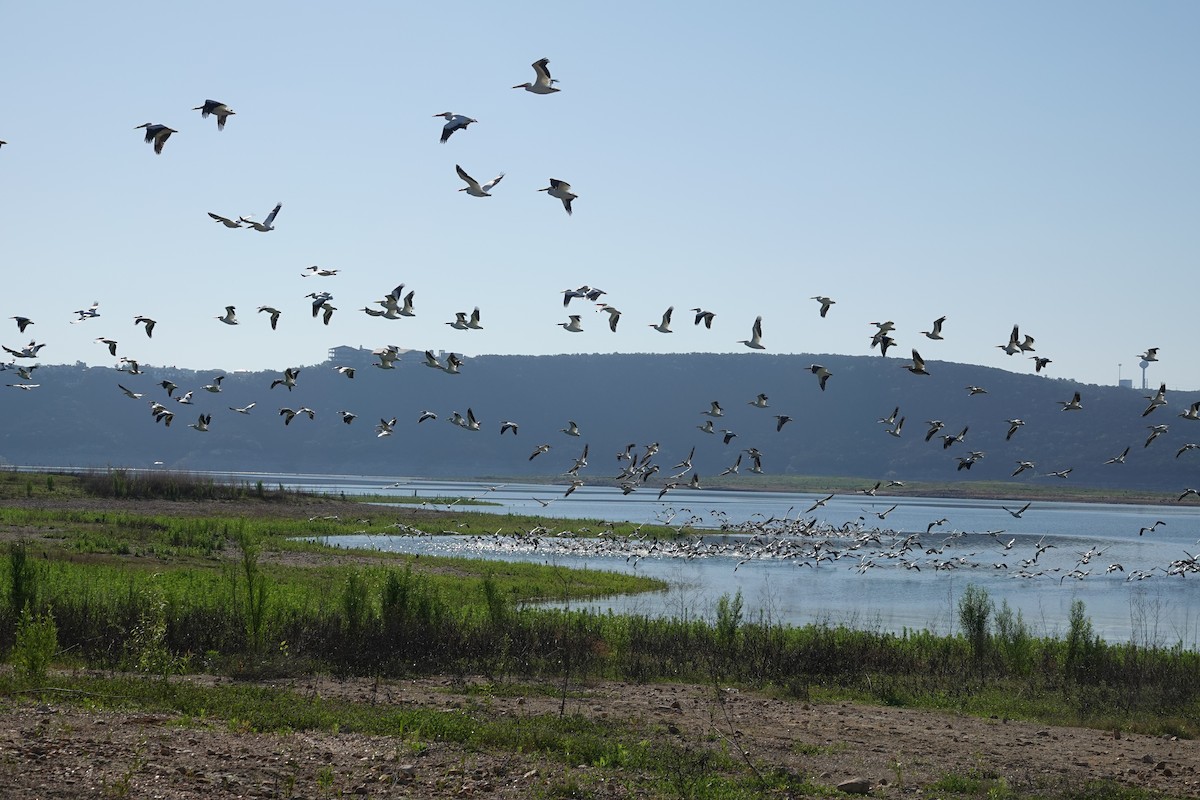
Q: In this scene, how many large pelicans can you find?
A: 8